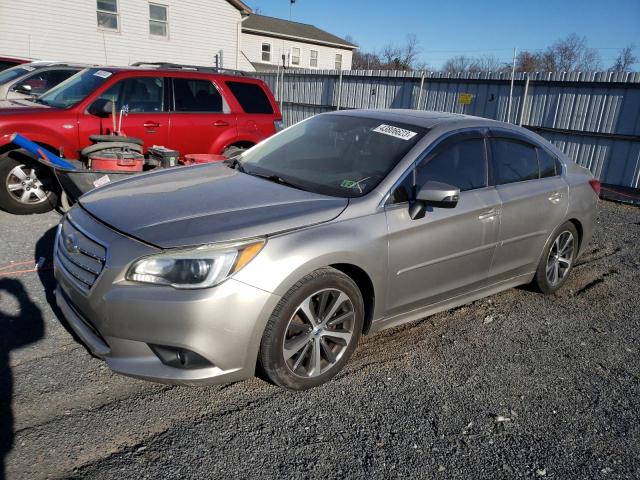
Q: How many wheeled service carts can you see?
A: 1